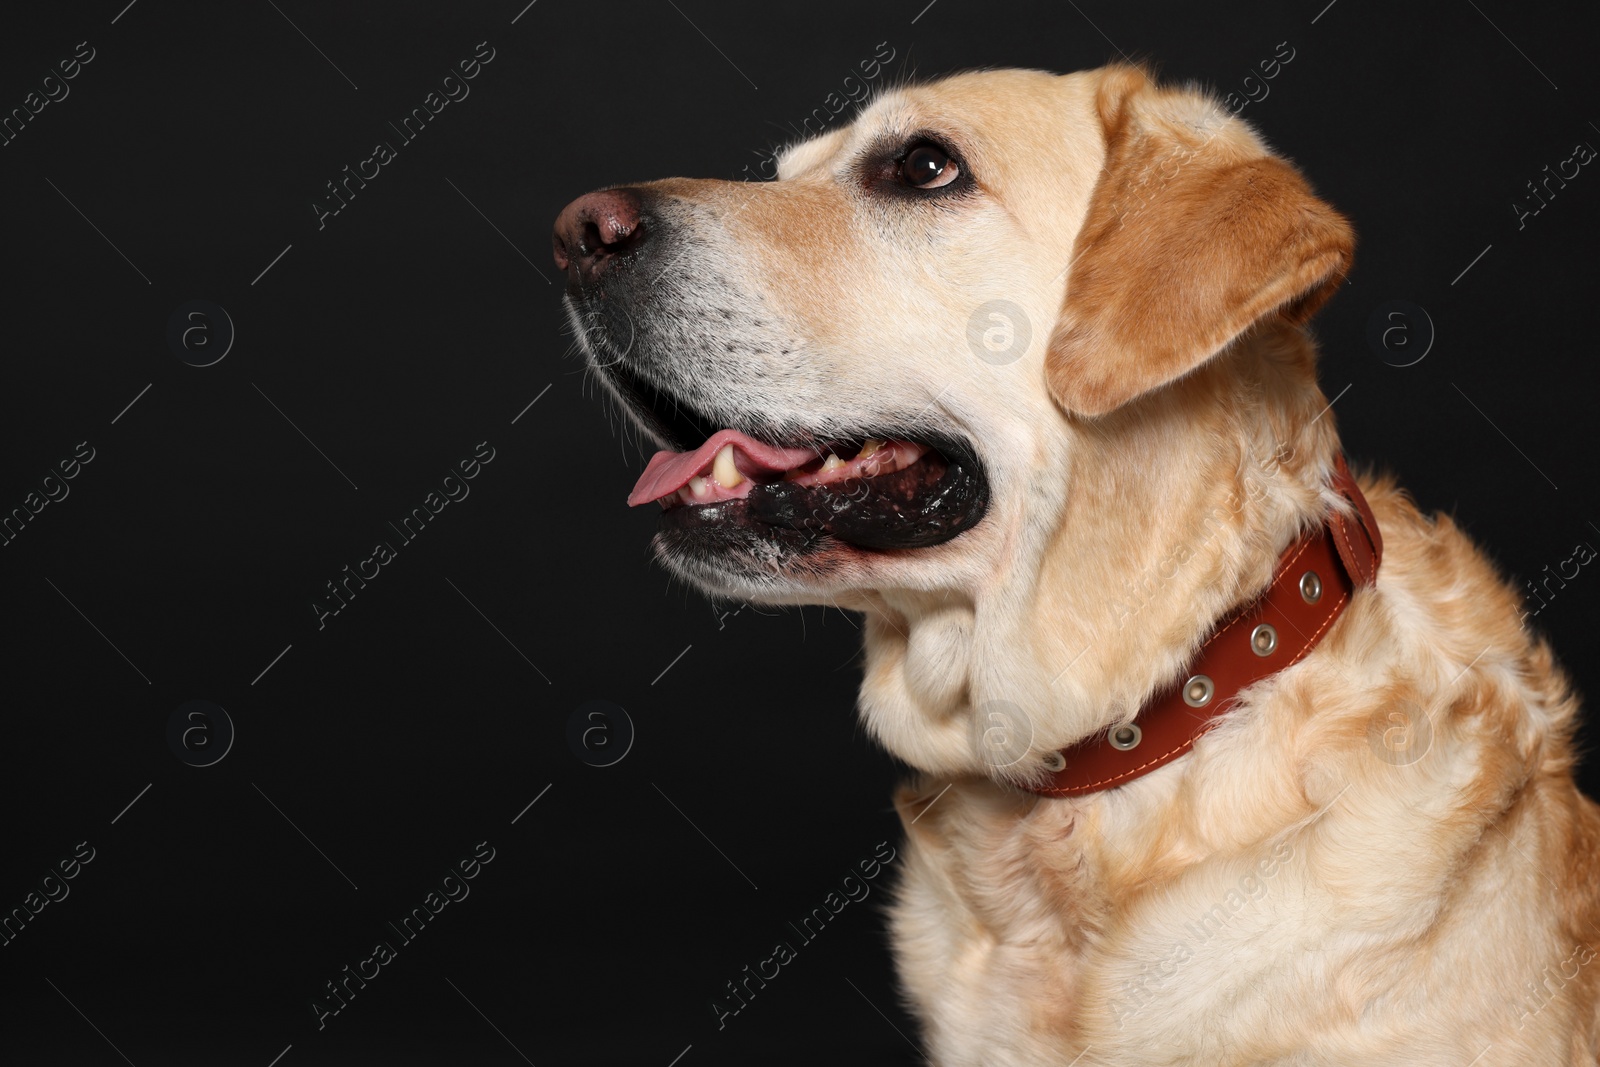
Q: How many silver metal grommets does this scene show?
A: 5